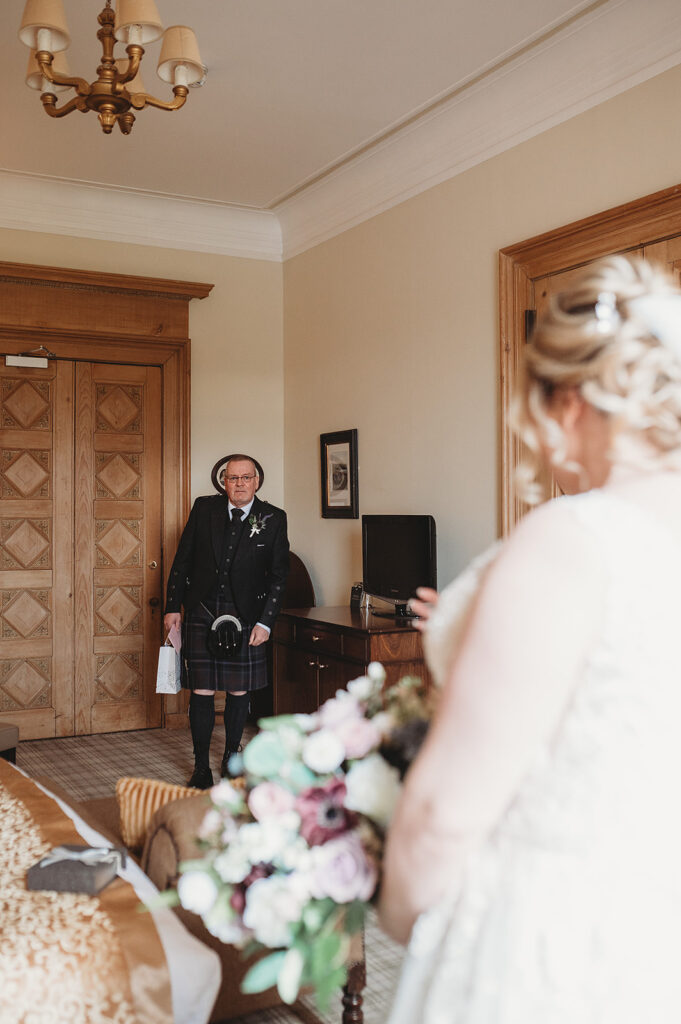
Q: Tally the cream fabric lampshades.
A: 5